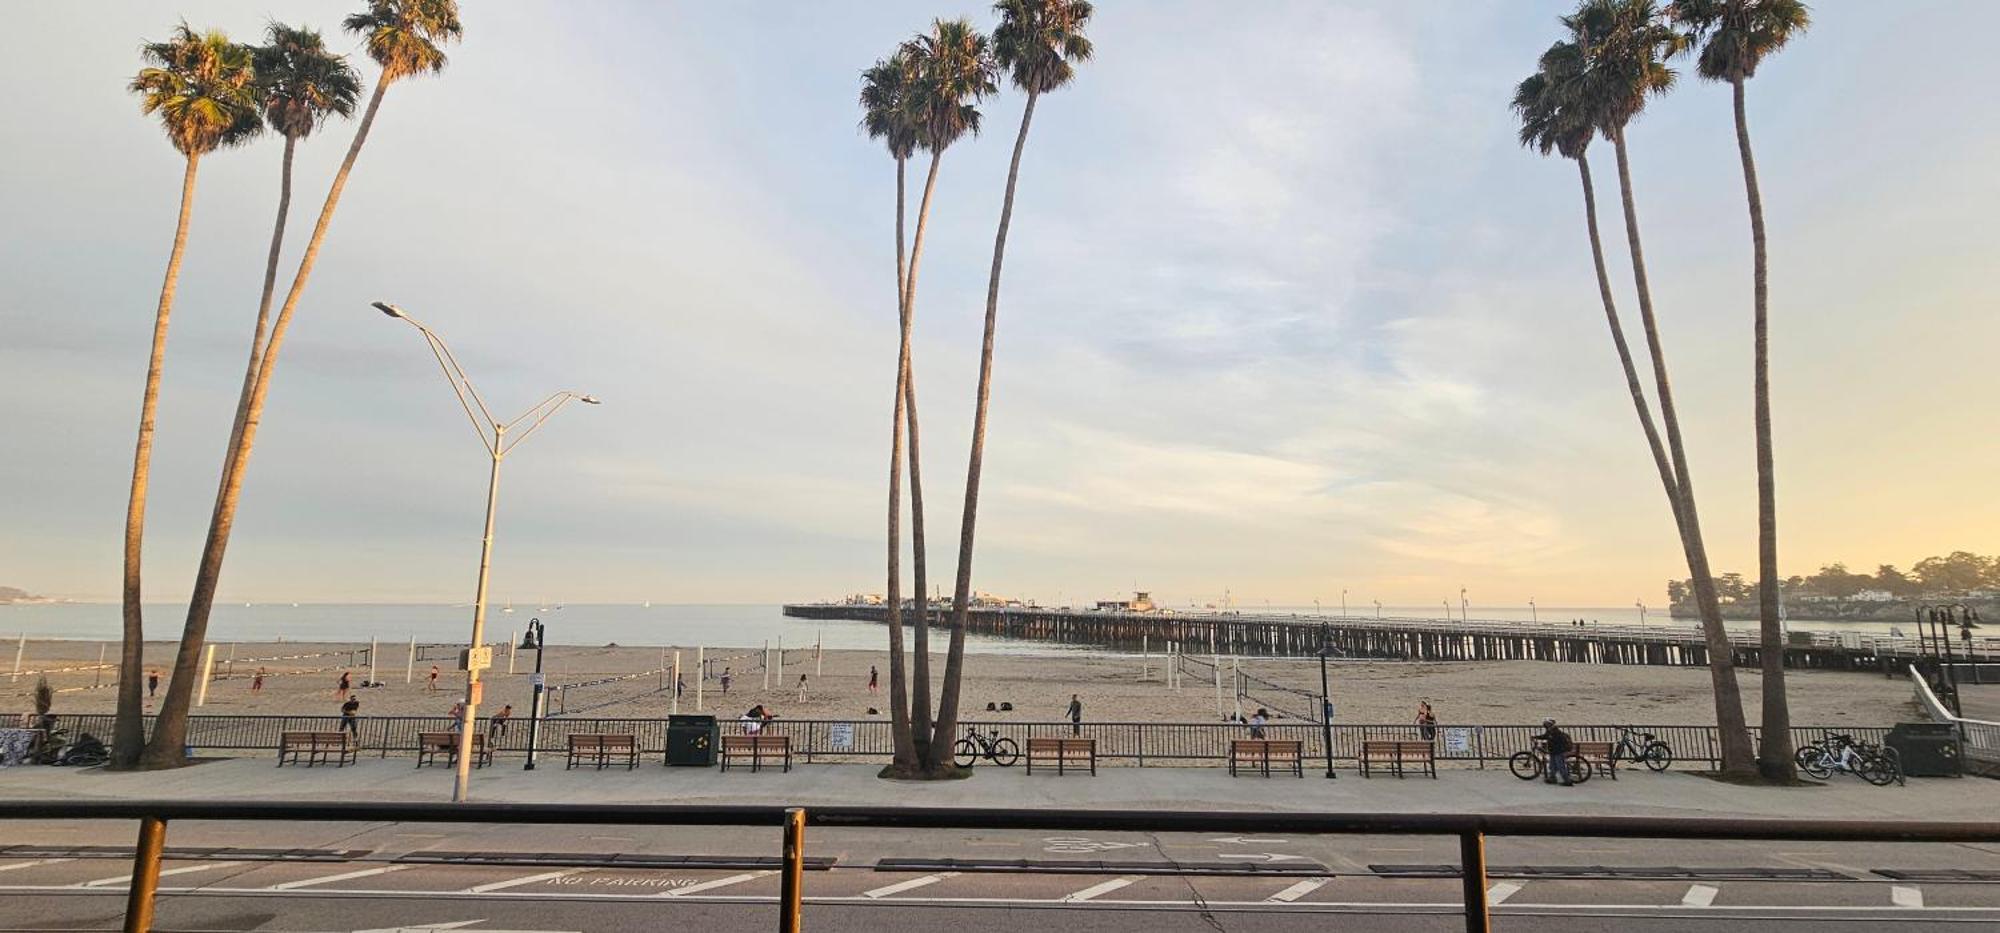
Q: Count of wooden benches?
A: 8